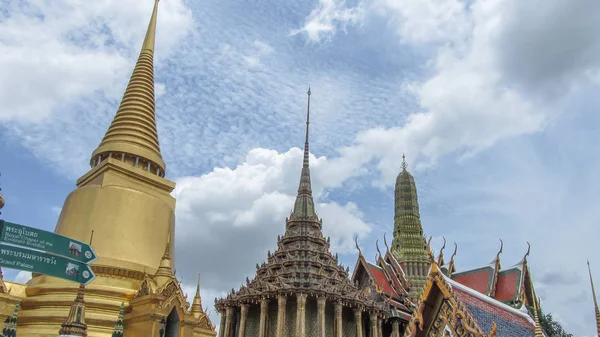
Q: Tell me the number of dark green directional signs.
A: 2